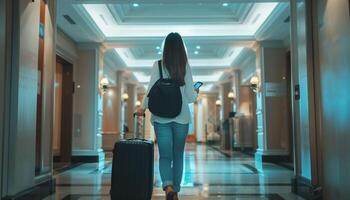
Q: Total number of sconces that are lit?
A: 6